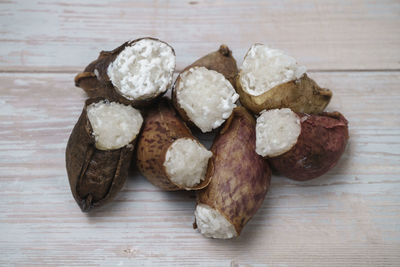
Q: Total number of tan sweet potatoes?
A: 1